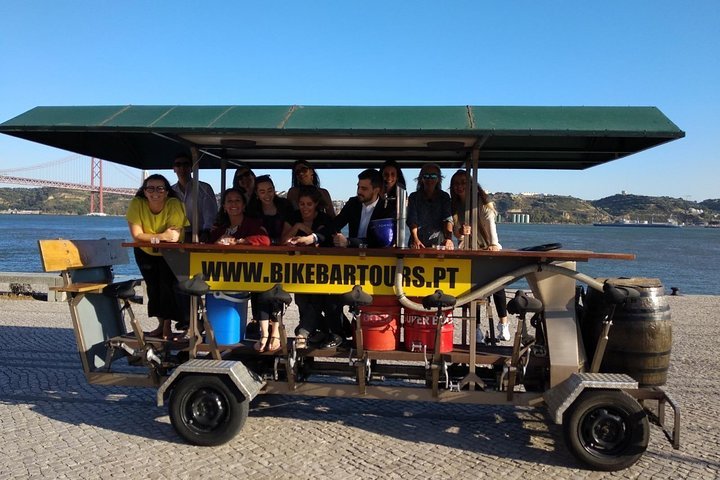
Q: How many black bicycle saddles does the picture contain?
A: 7